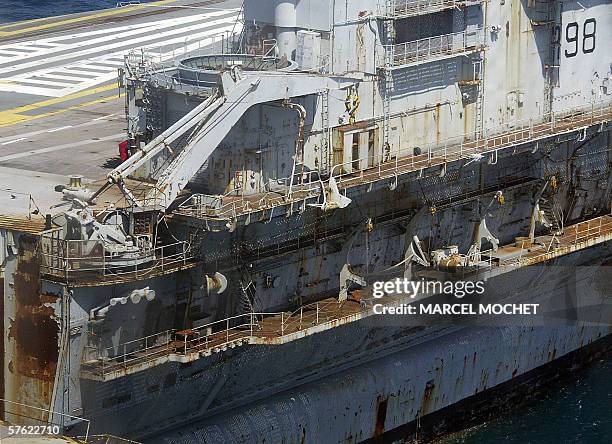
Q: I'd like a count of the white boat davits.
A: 4